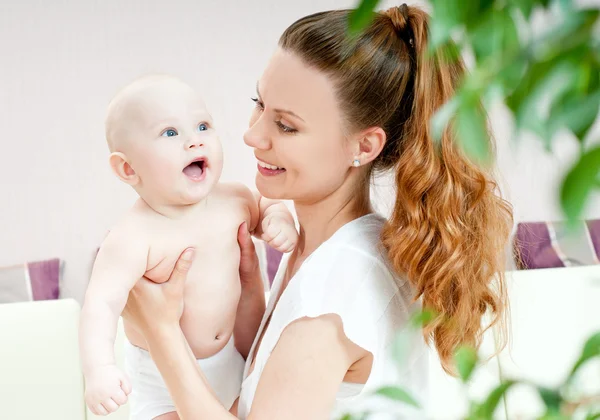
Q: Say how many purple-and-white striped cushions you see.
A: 3